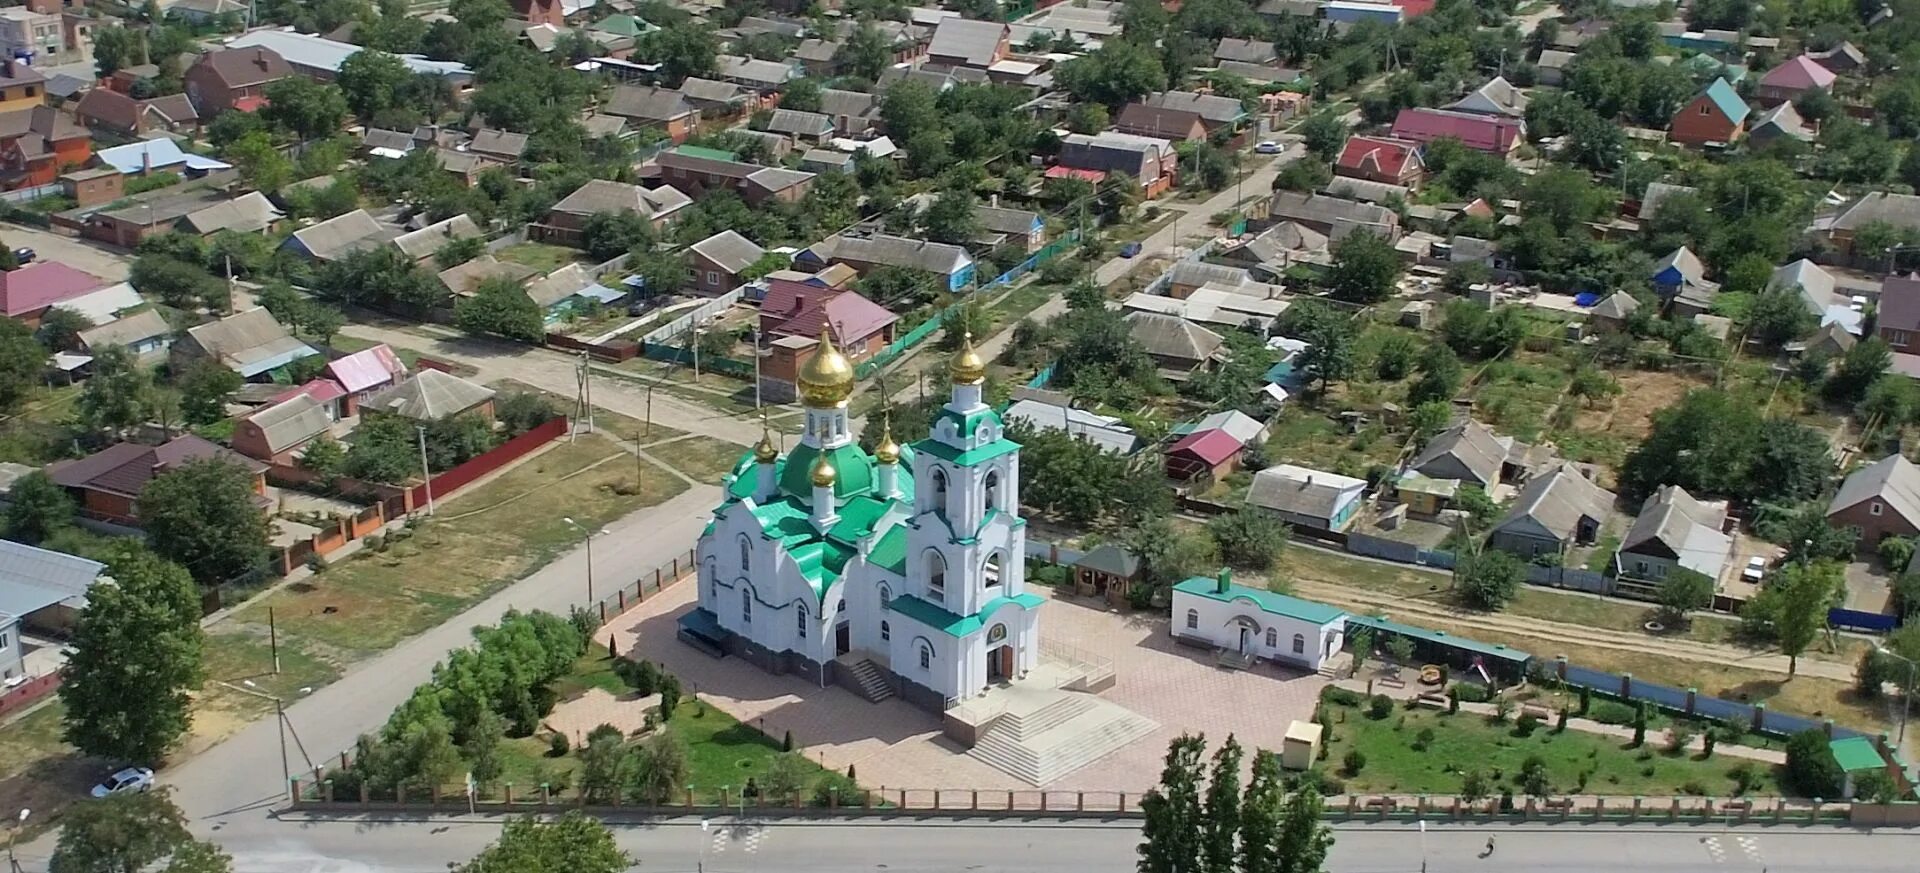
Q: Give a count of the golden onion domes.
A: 5